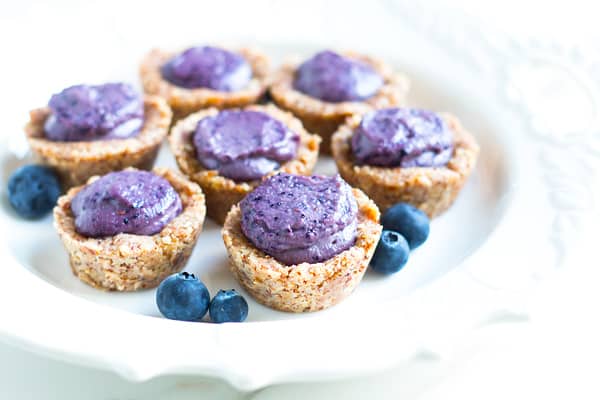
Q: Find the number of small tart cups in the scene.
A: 7